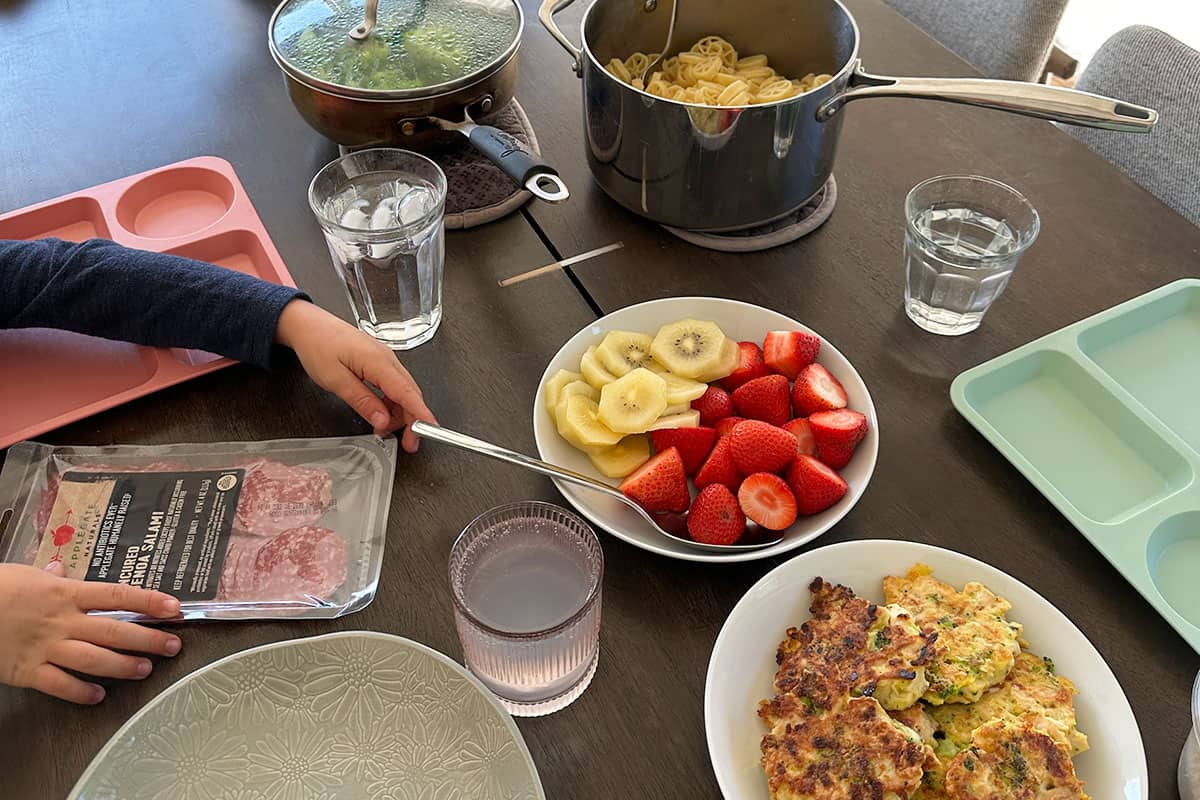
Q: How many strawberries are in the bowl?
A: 15